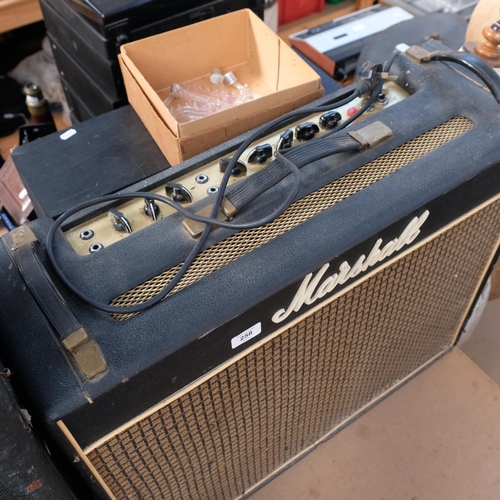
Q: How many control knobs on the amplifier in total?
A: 8